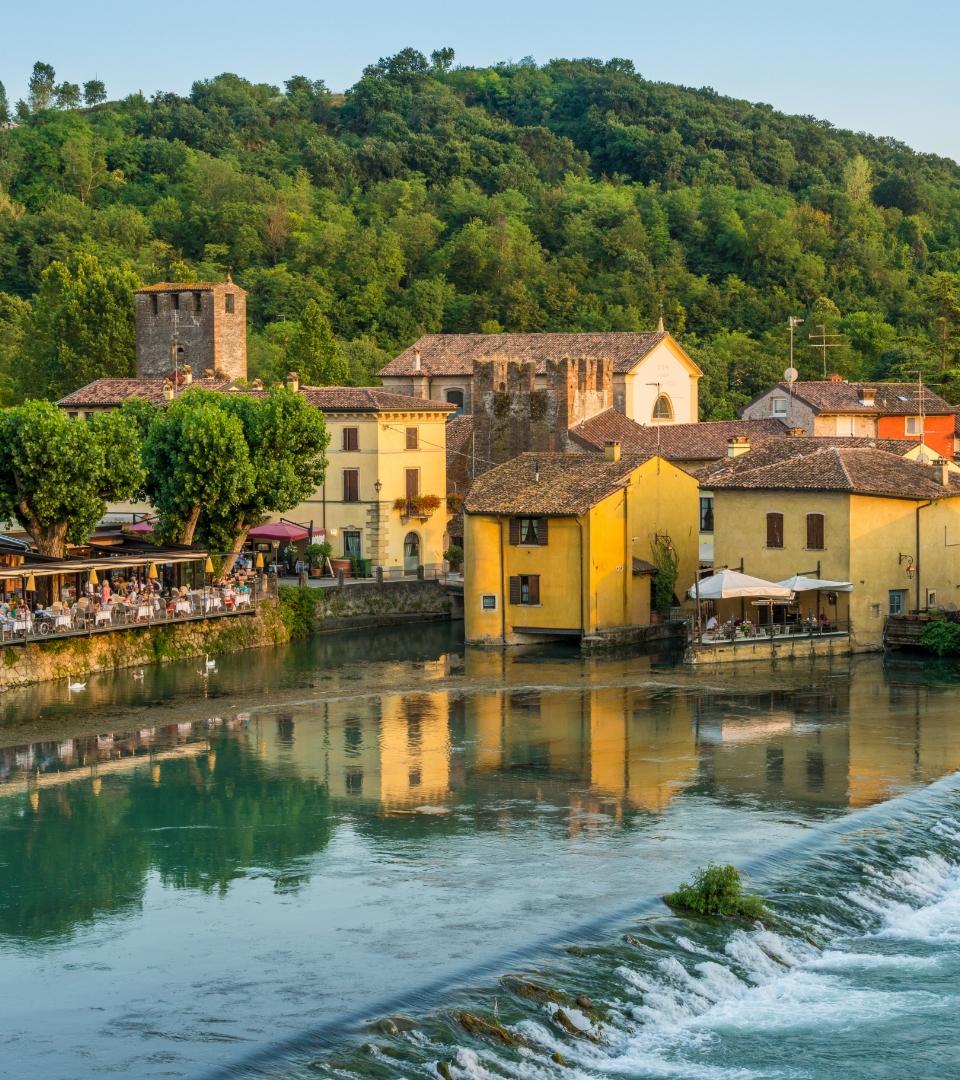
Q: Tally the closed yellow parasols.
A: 5